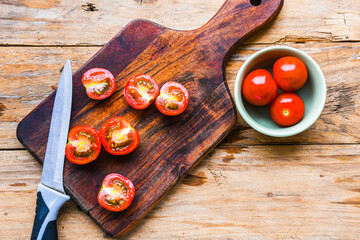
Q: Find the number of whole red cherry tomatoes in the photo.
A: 3